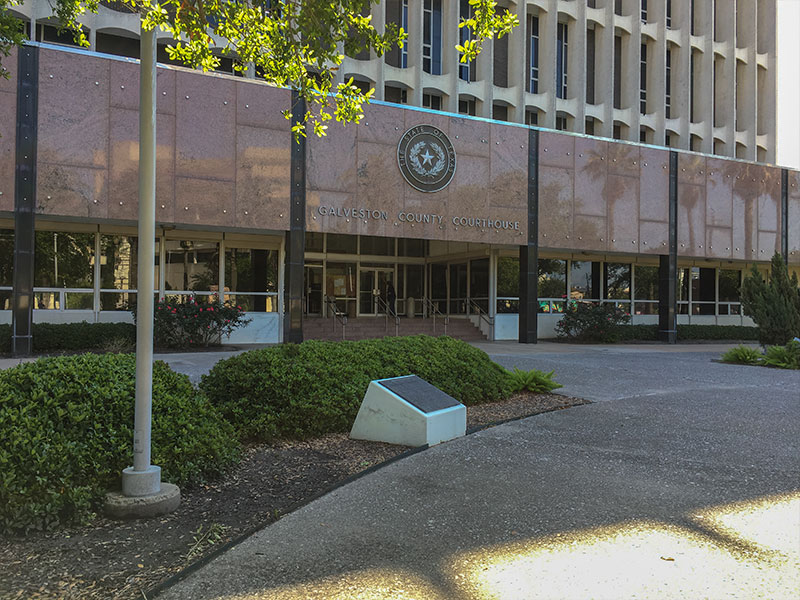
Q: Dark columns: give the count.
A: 5